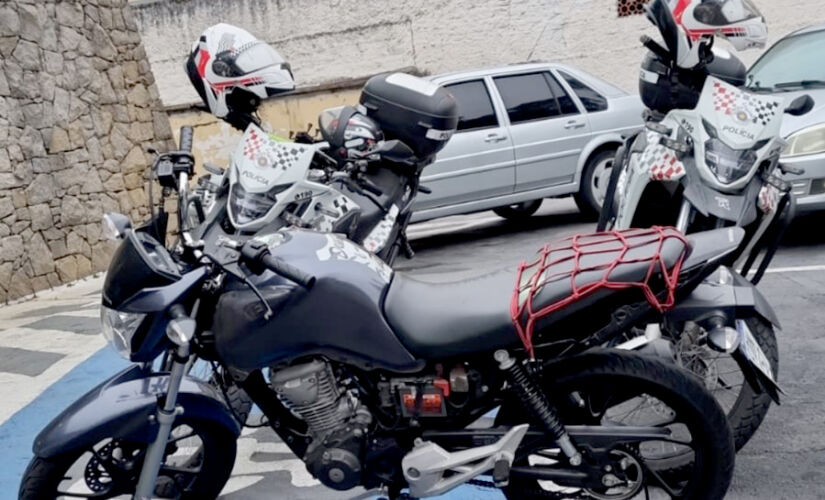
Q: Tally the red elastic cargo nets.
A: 1